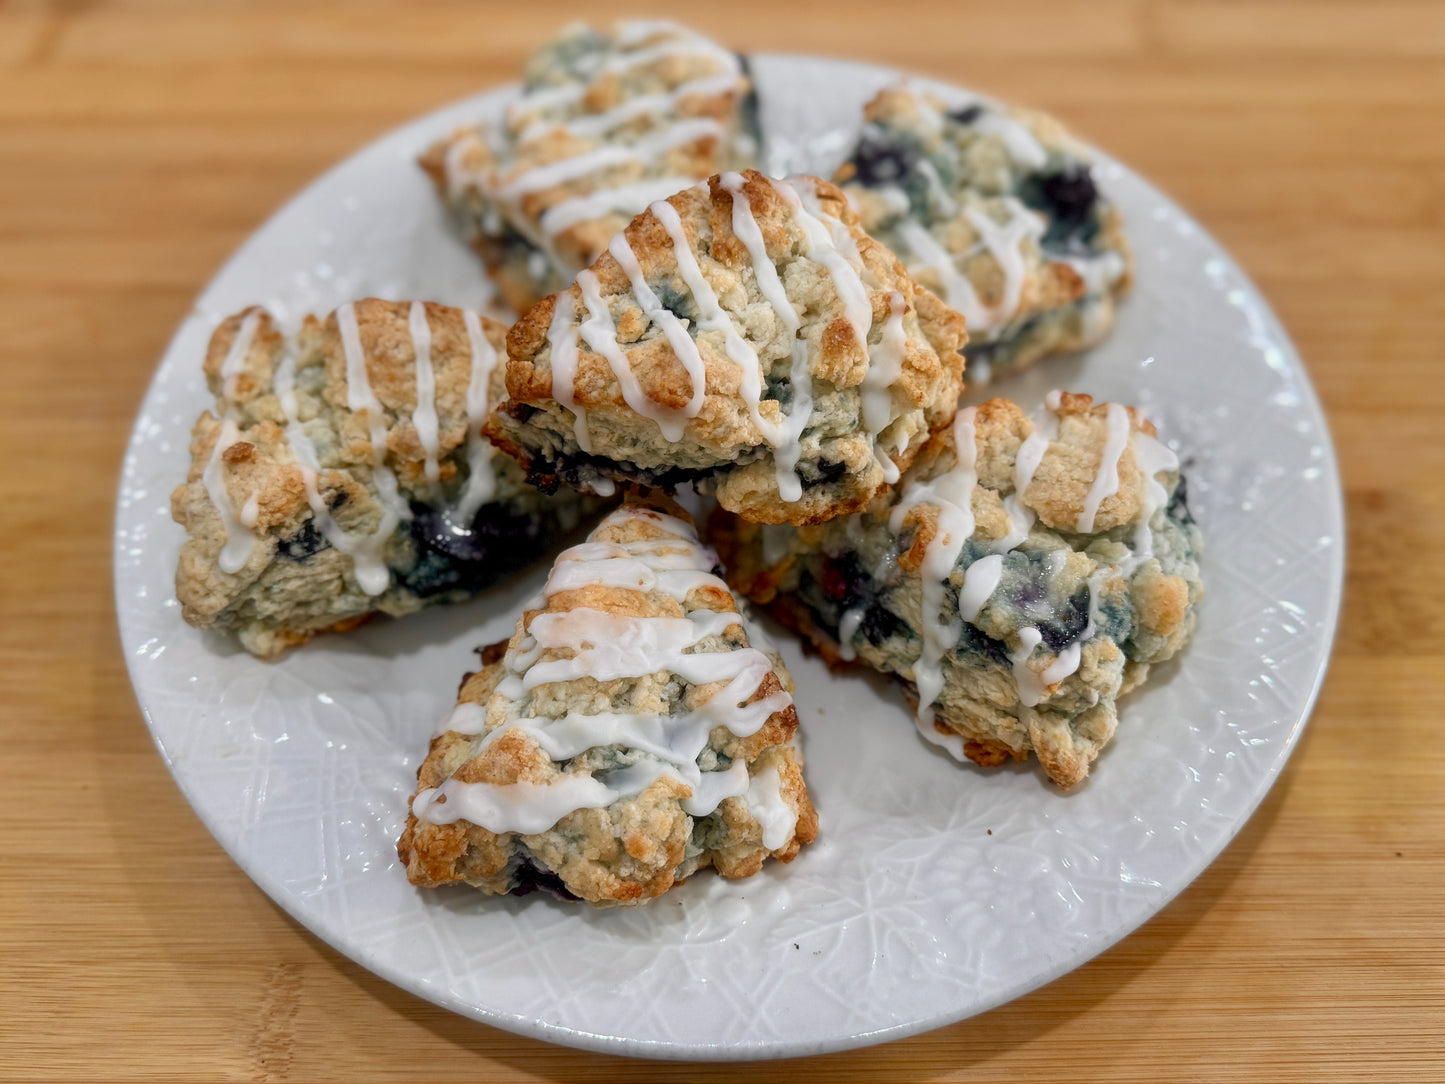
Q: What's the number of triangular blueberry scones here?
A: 6